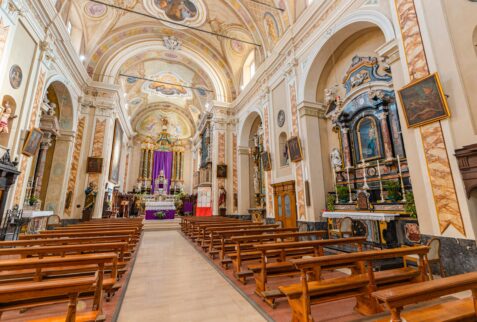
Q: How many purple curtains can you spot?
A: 1